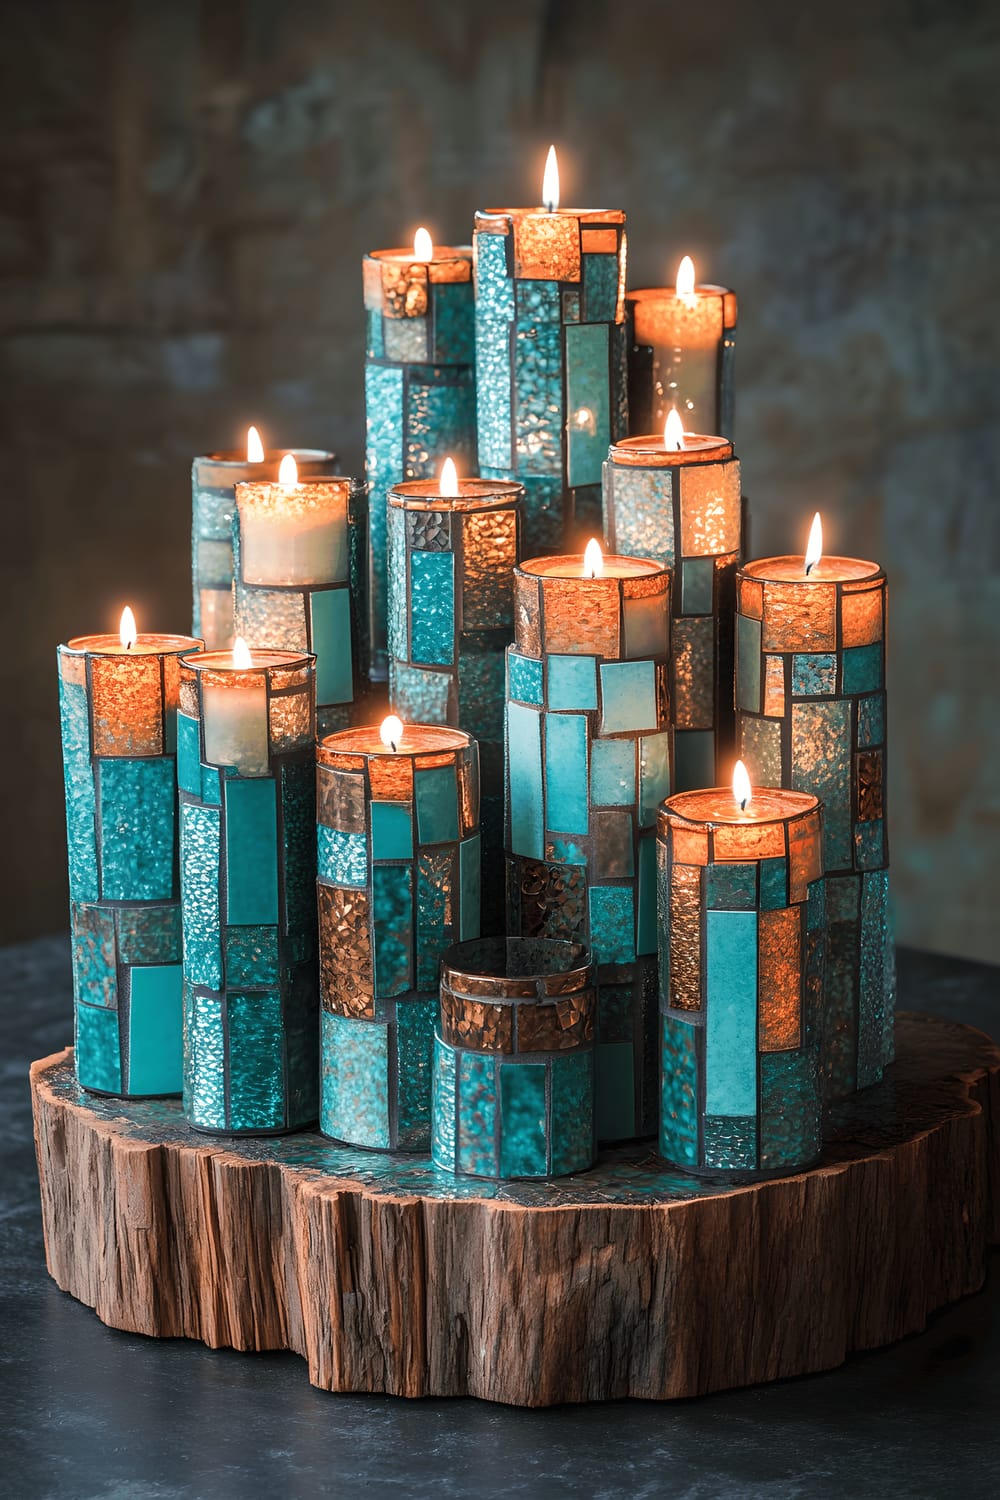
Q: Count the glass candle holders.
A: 14